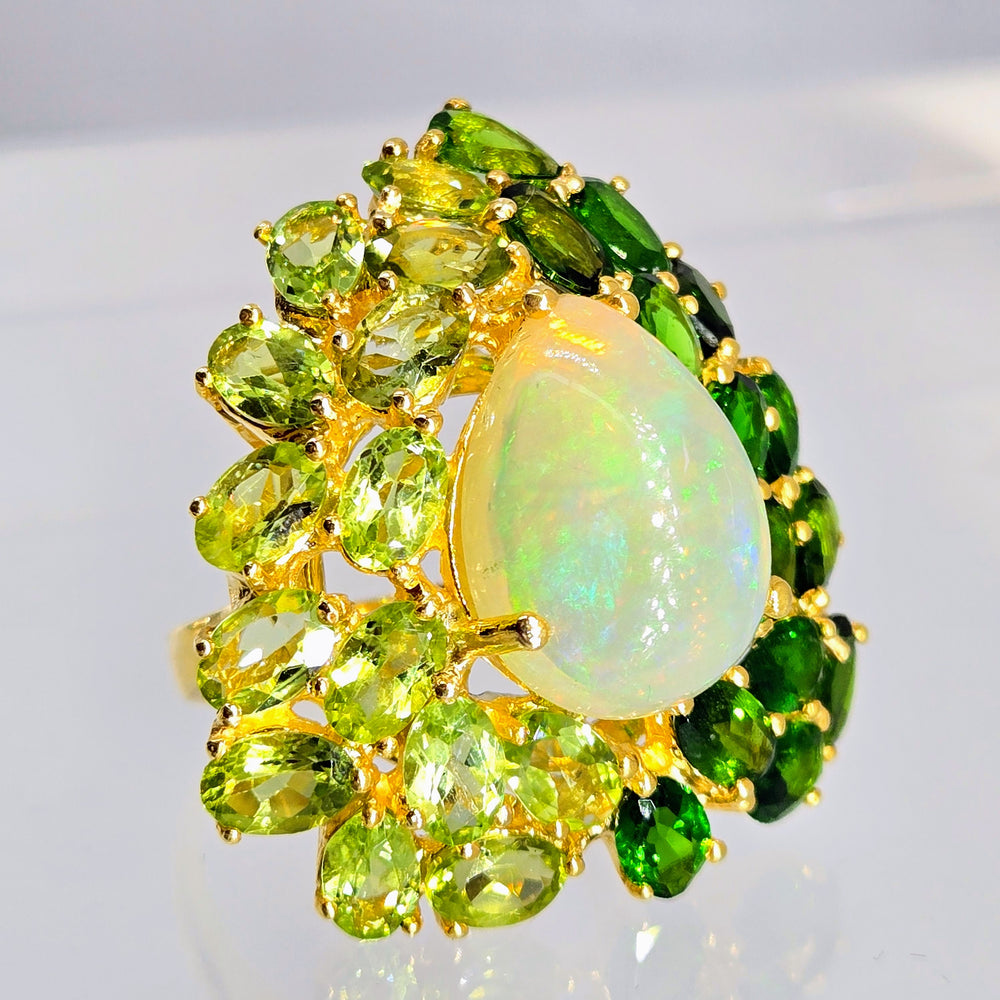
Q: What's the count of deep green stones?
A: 14